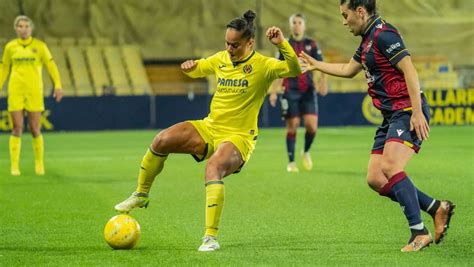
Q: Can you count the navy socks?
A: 4